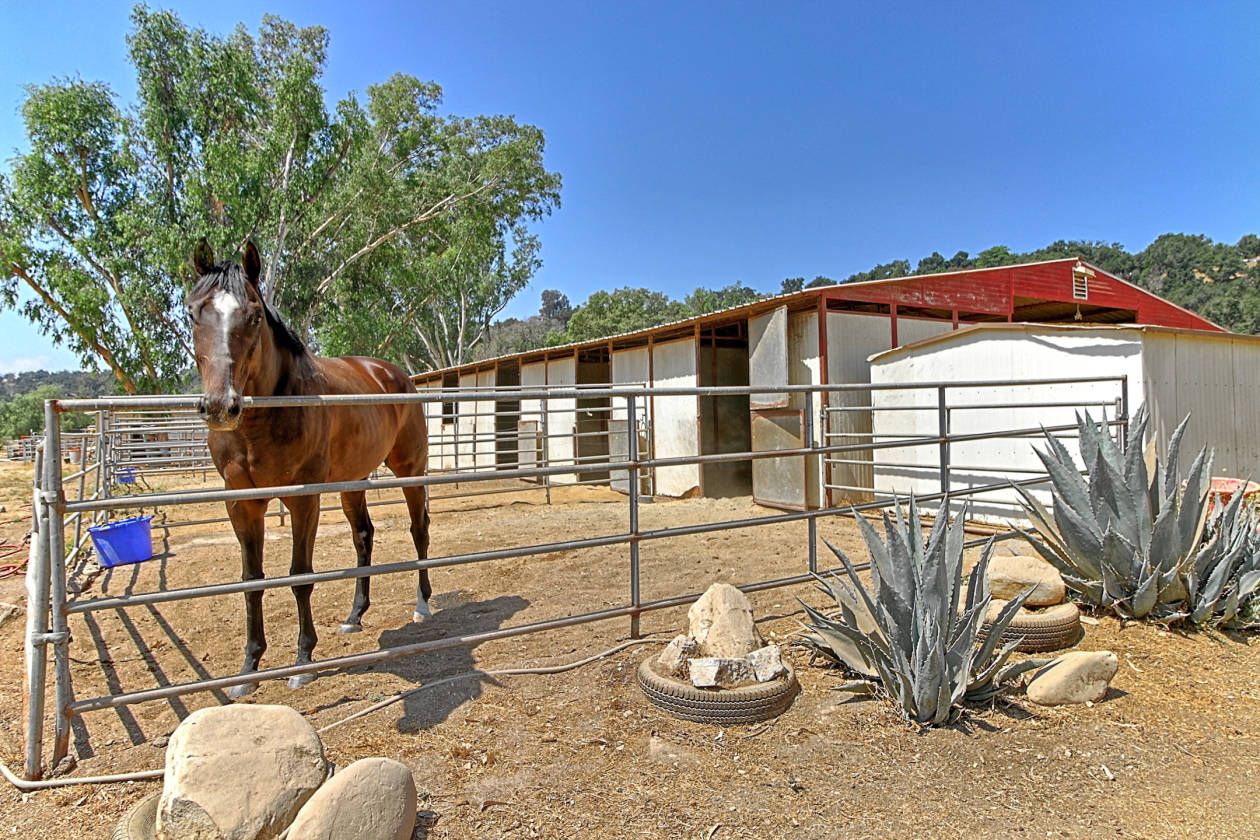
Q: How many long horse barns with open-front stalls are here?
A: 1